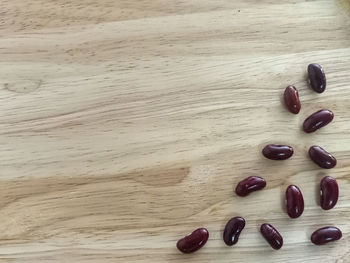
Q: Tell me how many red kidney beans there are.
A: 12